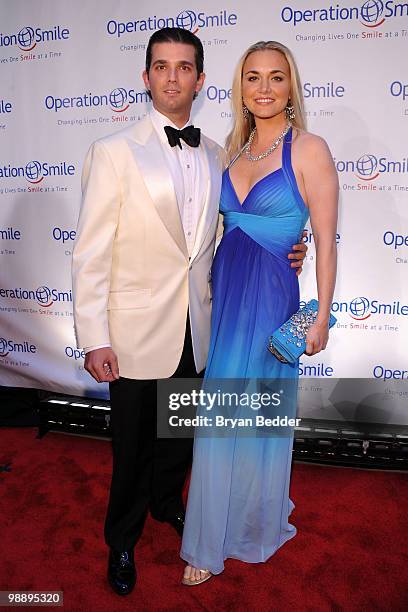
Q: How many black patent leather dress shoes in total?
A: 2